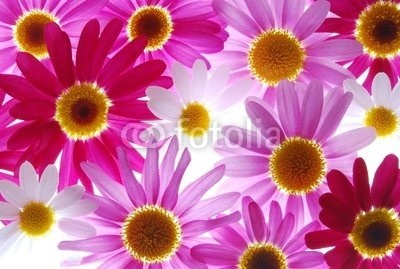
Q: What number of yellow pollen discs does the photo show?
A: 12